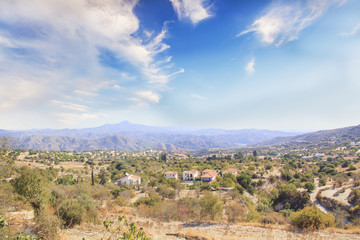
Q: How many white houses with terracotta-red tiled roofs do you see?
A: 5